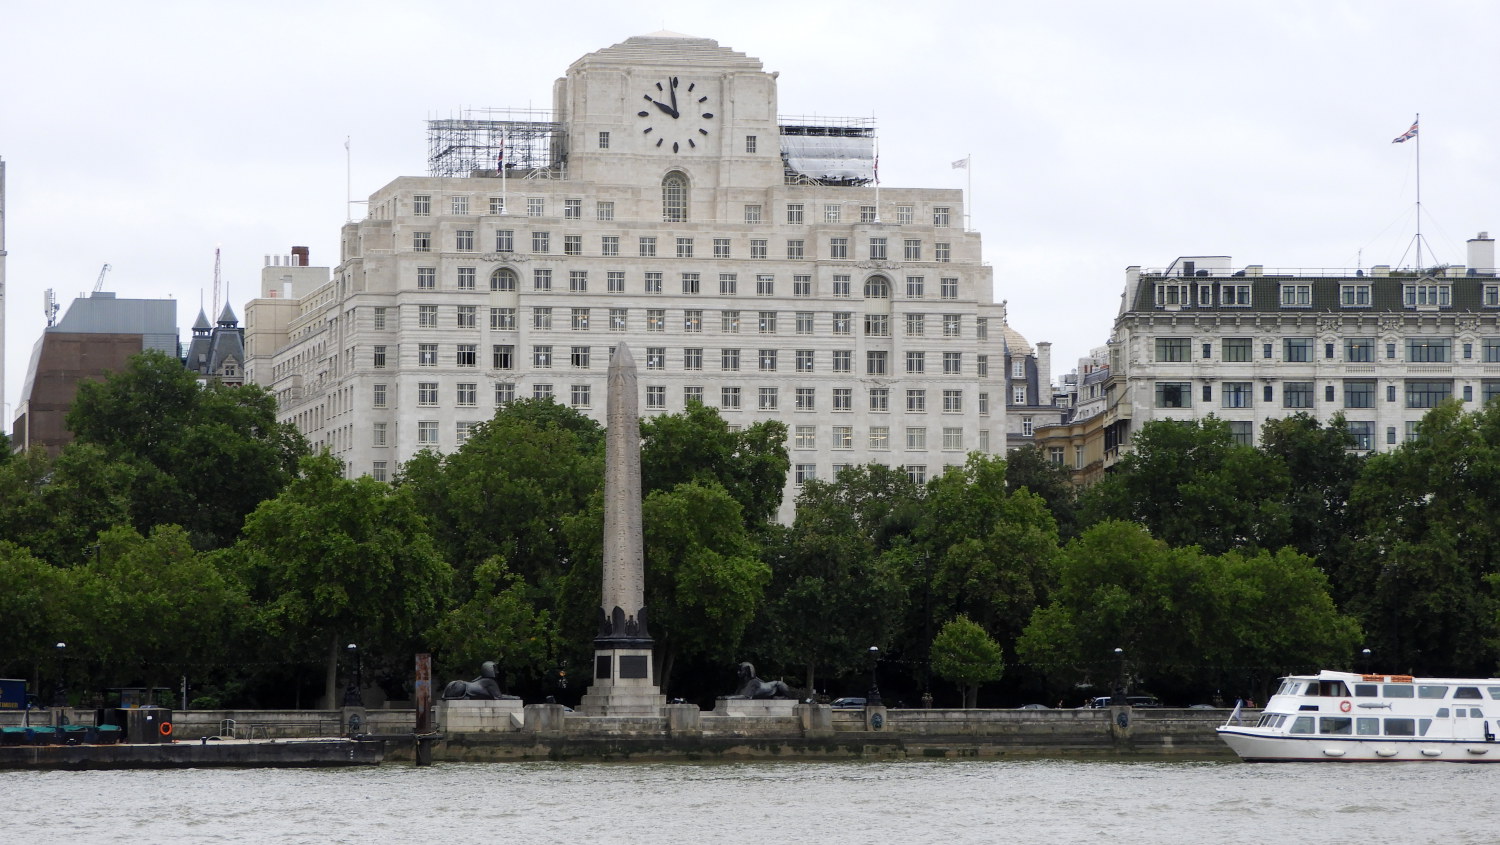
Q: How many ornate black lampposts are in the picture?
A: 5